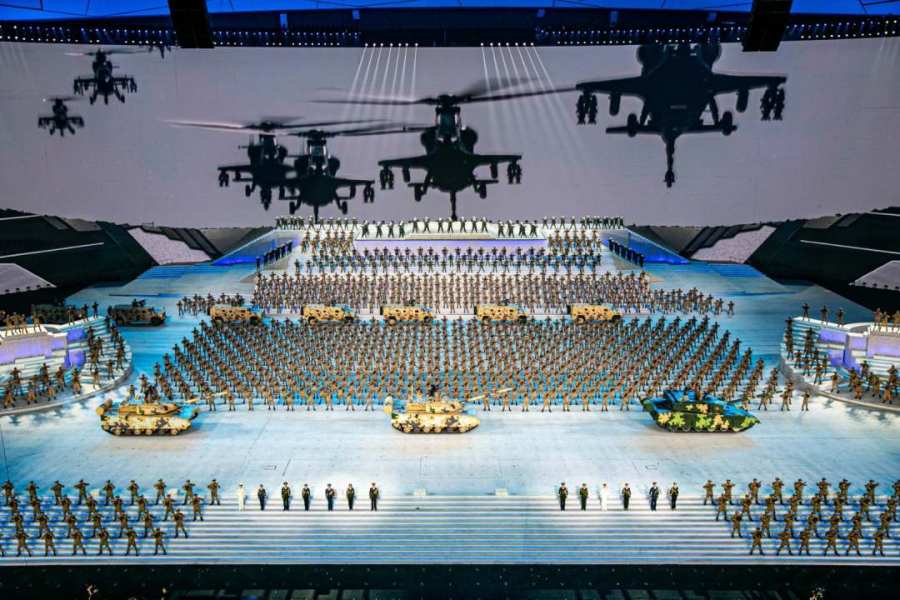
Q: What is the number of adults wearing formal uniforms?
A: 13